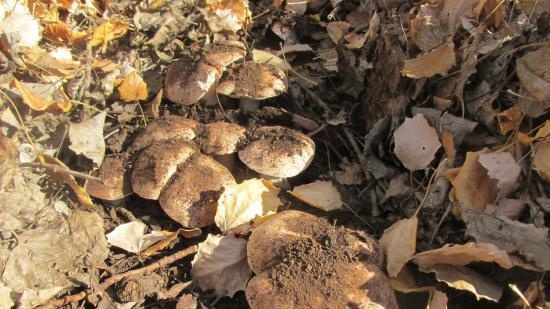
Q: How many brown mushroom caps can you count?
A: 11